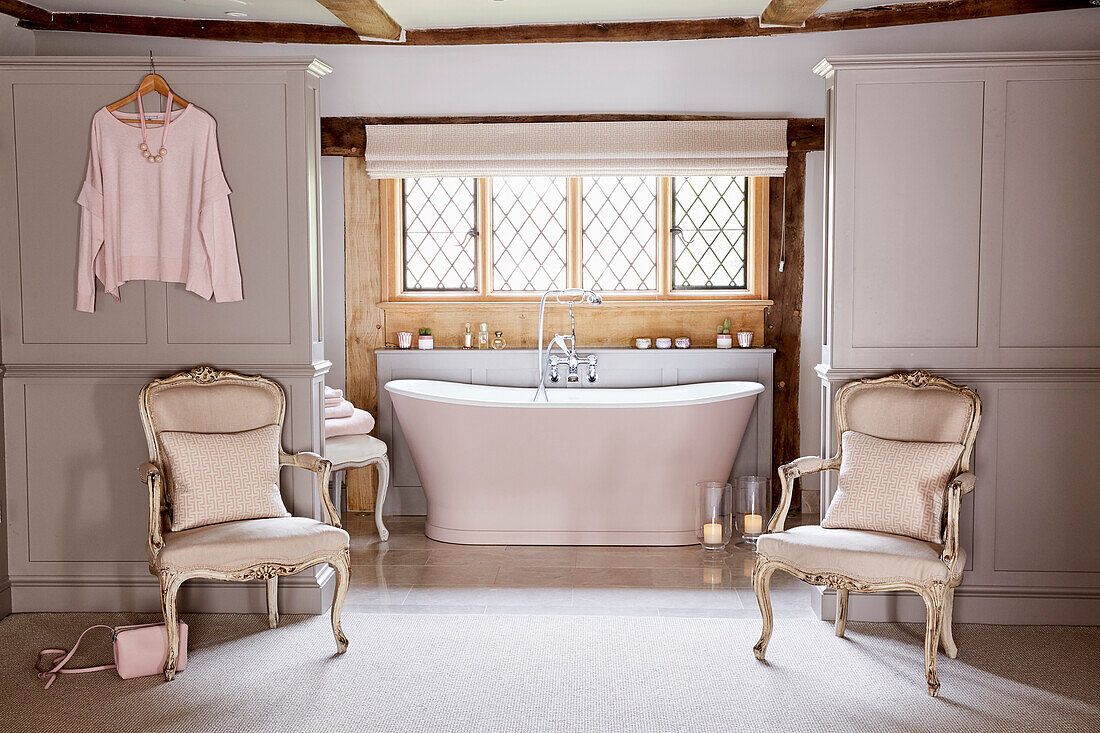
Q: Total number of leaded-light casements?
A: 4